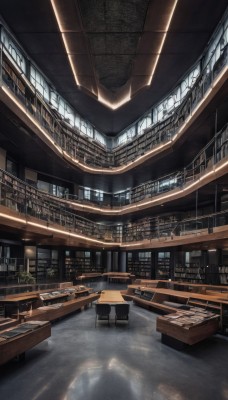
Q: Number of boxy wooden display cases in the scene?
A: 2